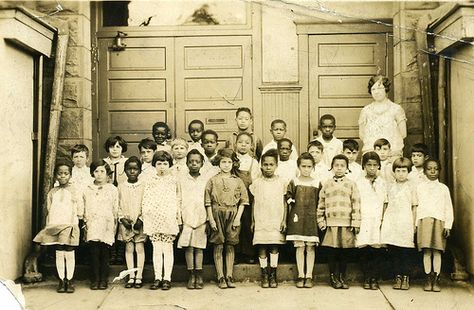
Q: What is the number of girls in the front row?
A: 12